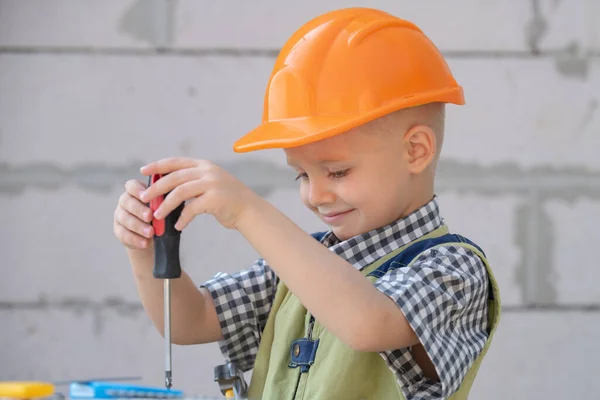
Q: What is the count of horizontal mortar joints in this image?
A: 3